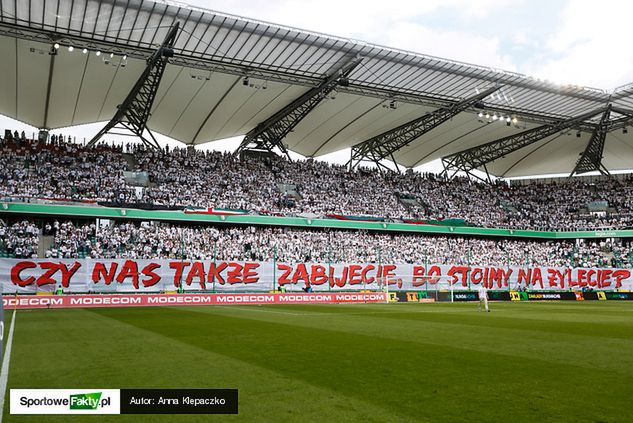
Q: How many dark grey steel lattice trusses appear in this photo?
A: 5